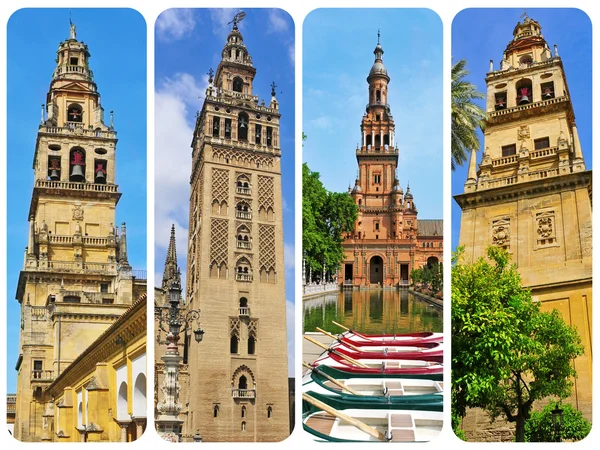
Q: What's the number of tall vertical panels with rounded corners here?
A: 4